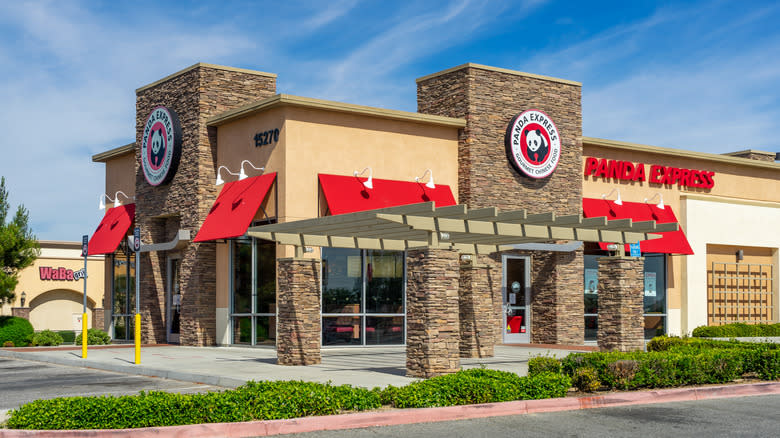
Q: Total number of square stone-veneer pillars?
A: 4